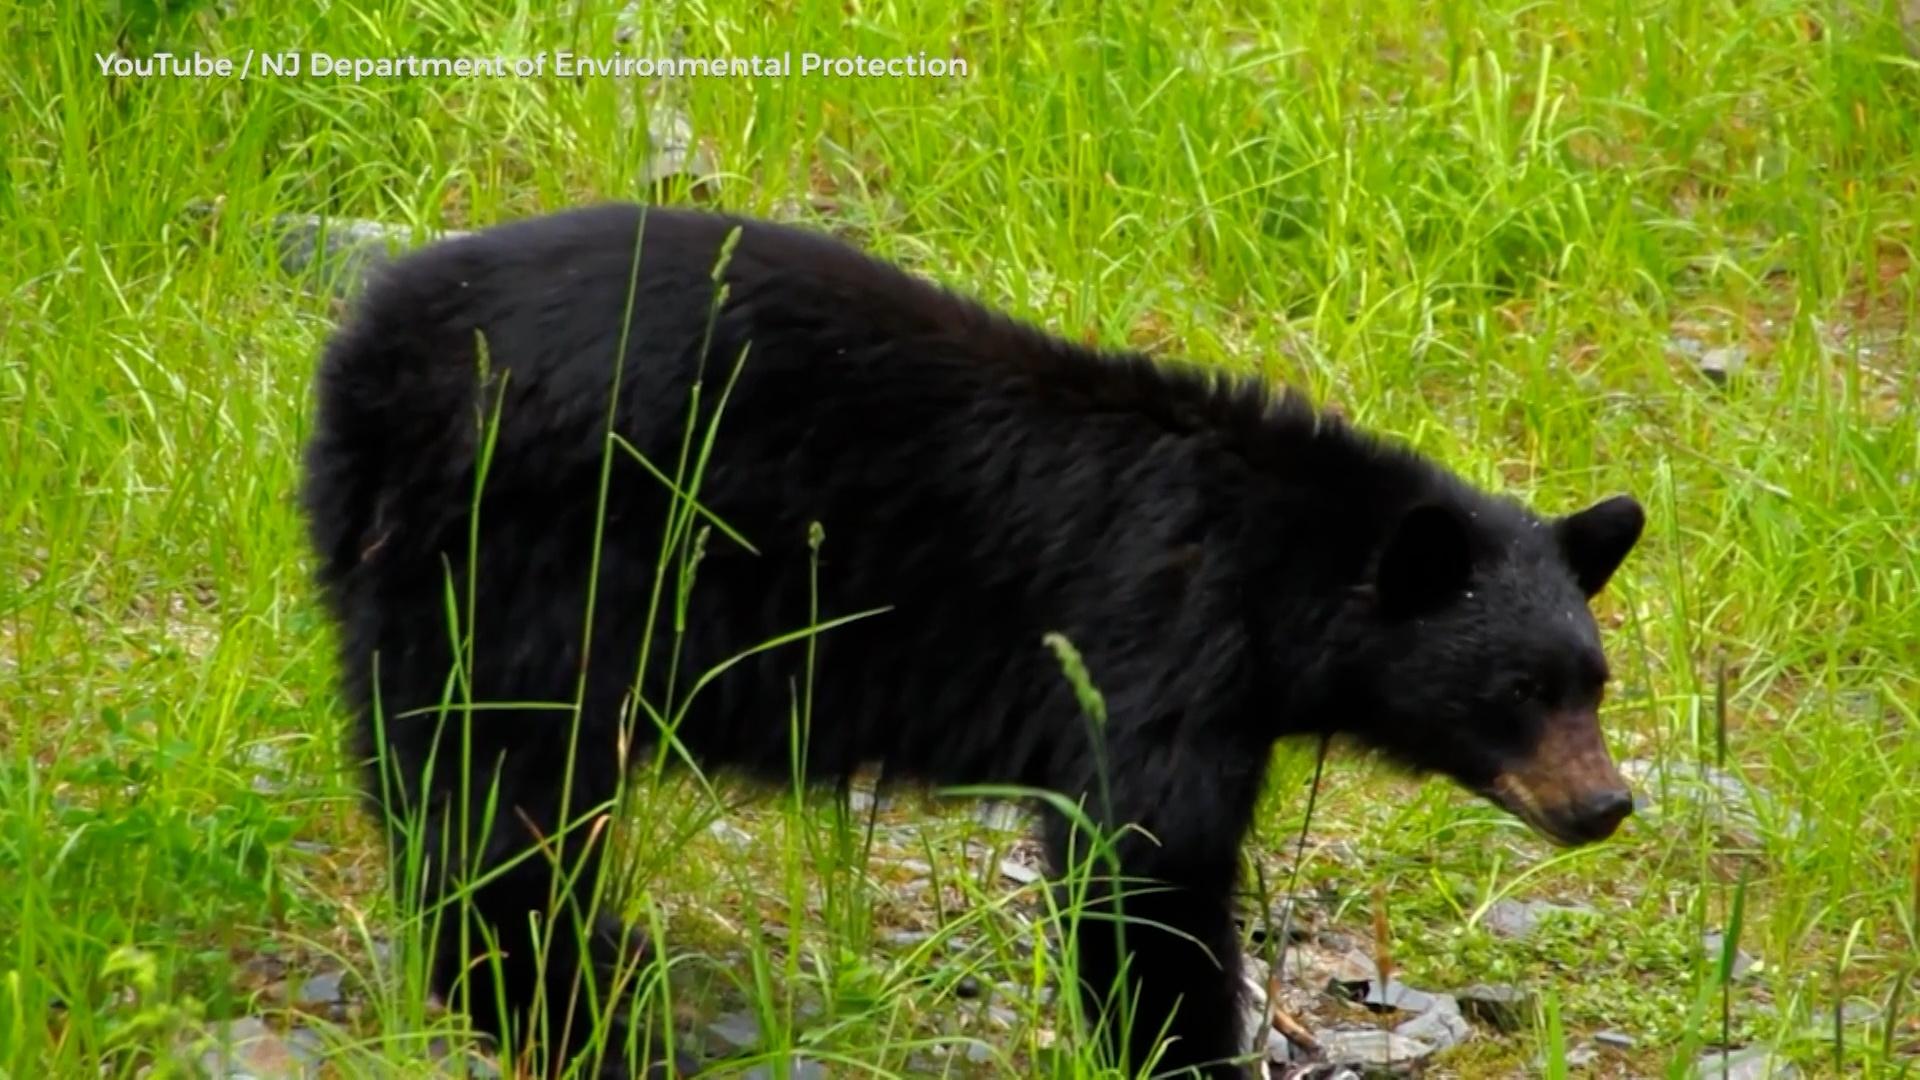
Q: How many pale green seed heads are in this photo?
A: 5